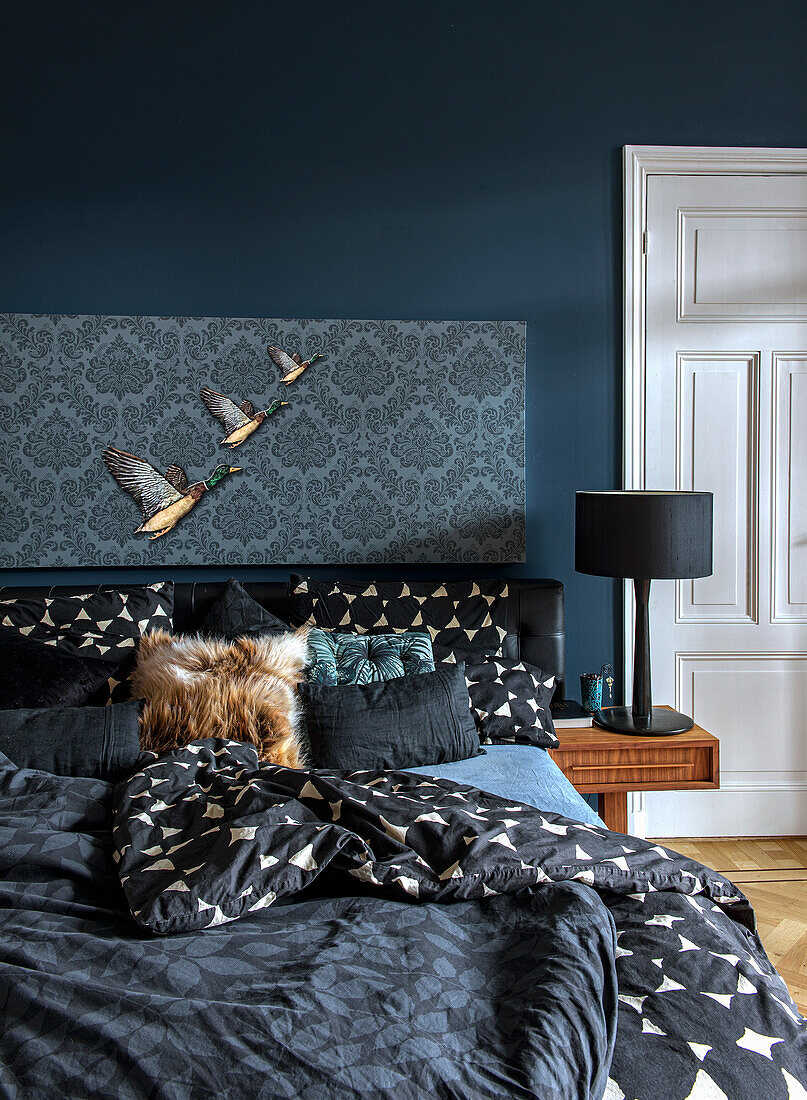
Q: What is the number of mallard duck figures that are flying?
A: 3